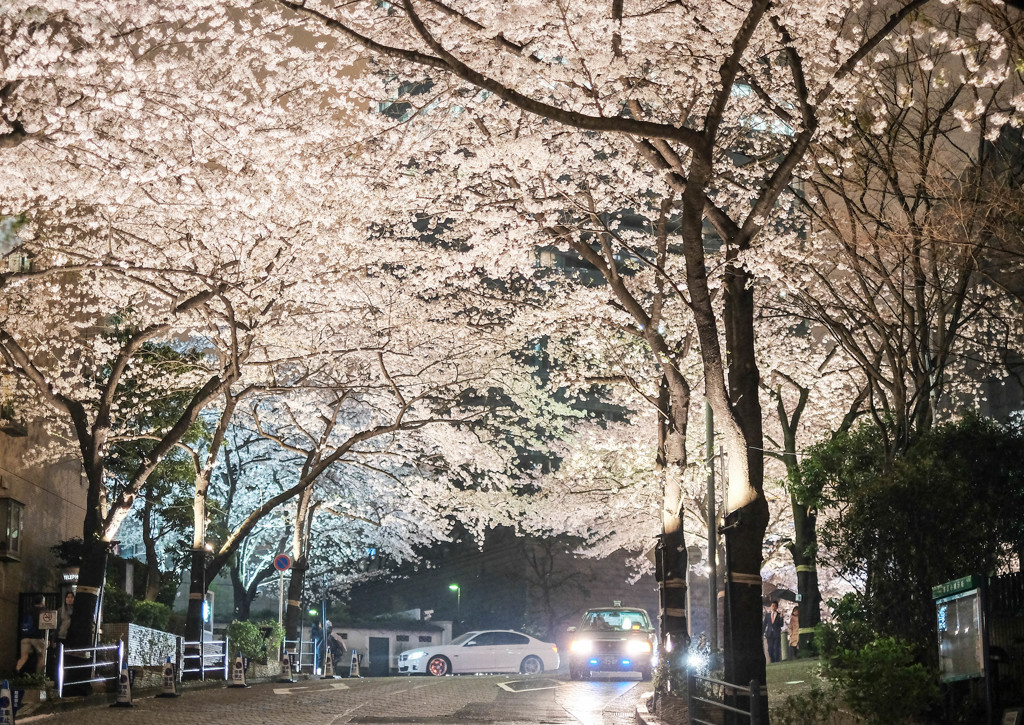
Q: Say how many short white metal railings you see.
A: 3